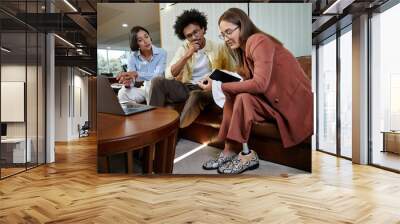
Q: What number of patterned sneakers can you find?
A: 2